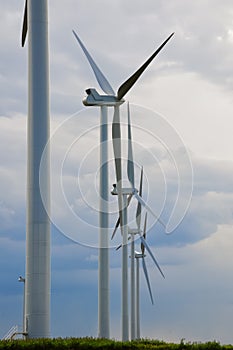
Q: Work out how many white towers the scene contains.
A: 5